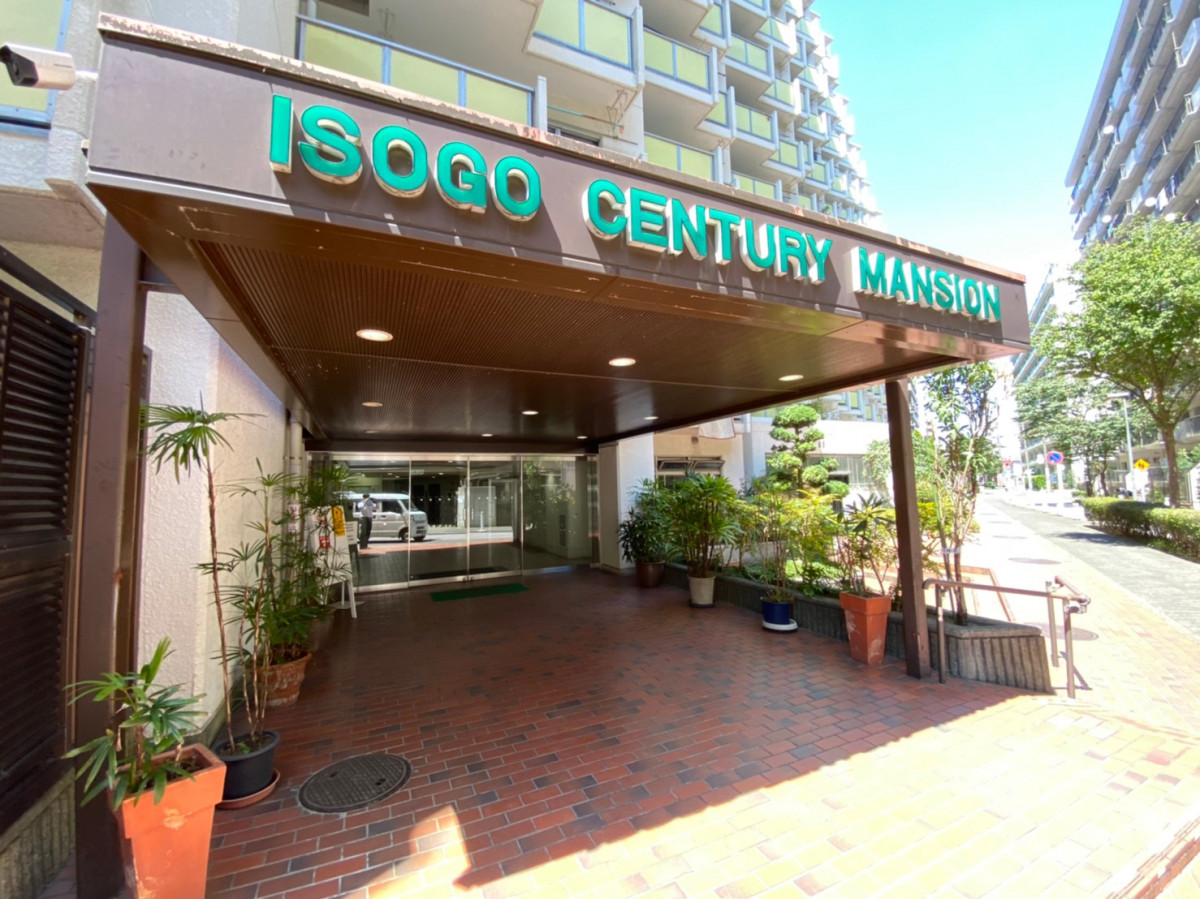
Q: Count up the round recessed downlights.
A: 9